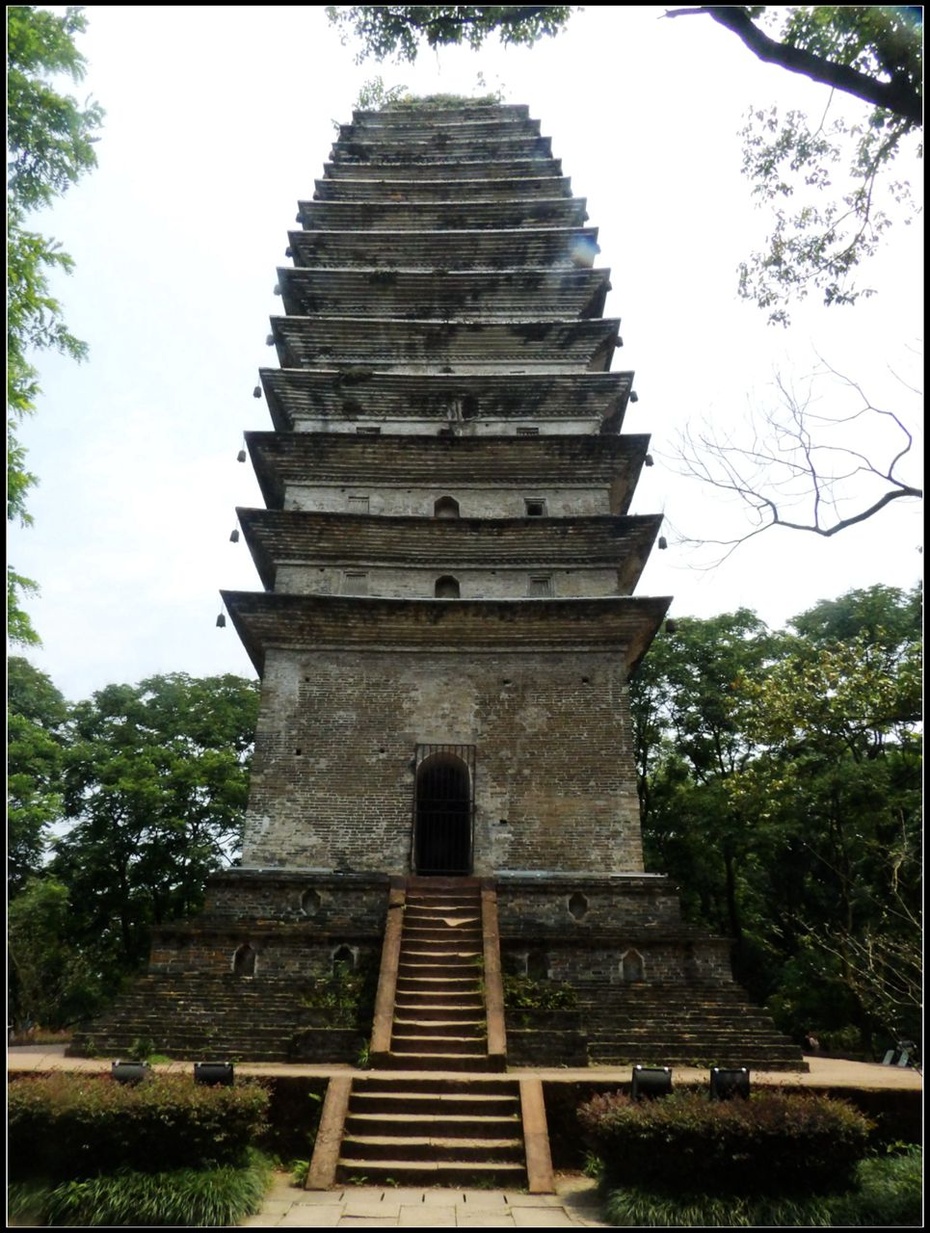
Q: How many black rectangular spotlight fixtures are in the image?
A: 4